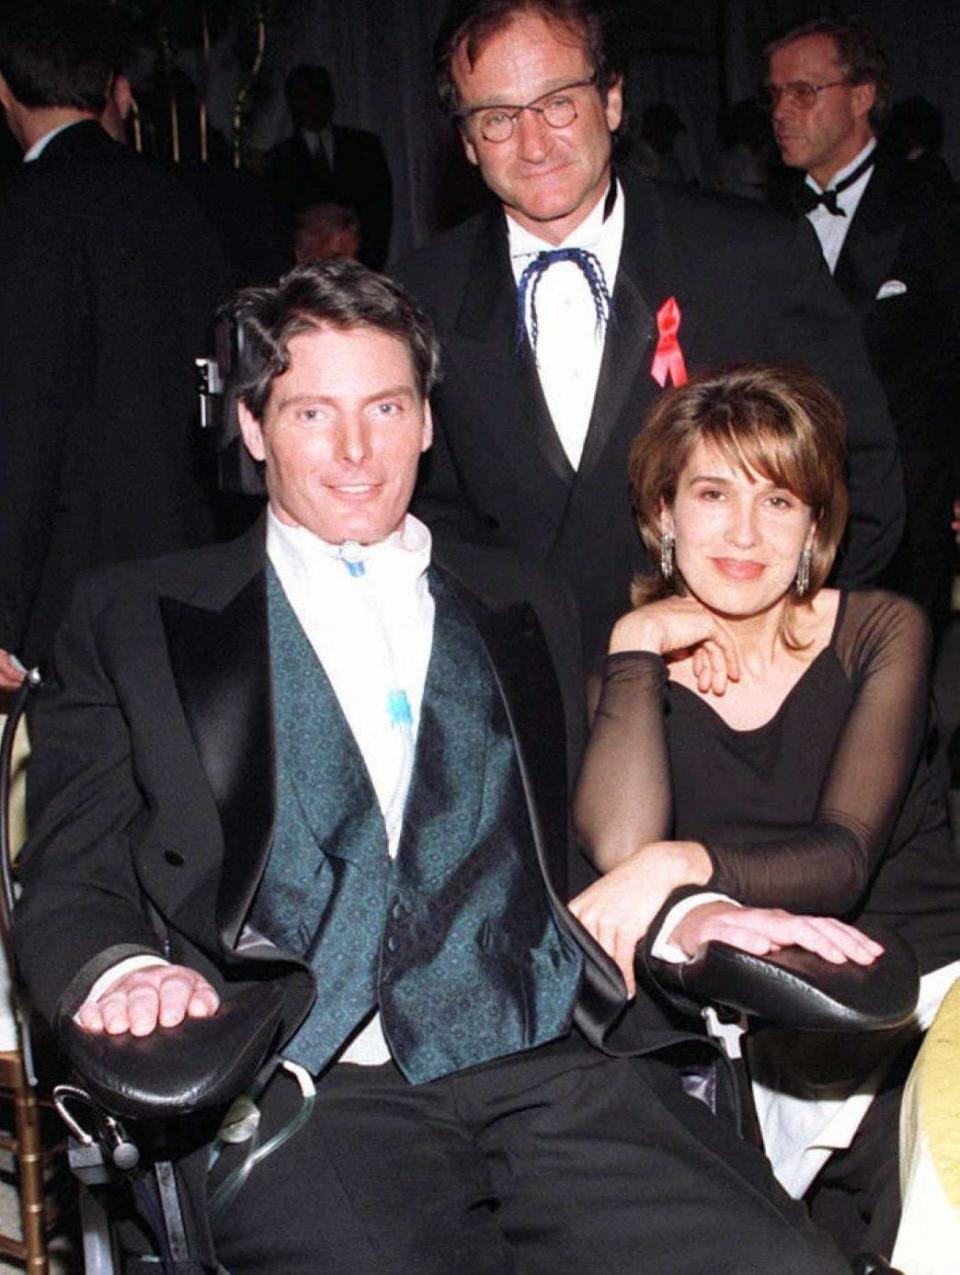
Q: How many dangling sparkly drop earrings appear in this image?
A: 2